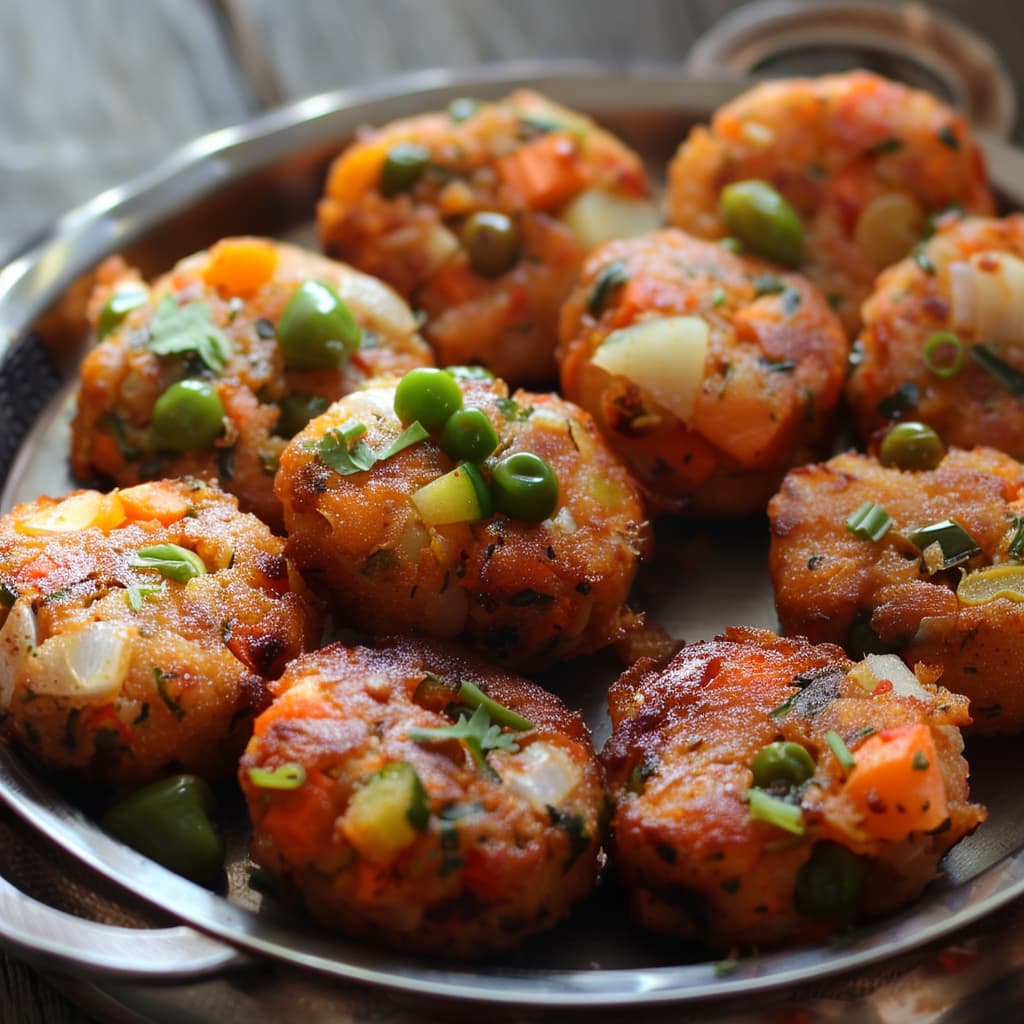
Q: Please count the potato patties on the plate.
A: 10